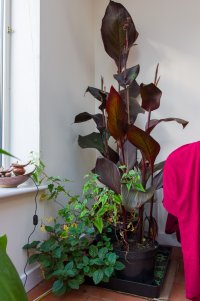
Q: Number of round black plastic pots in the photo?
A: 1